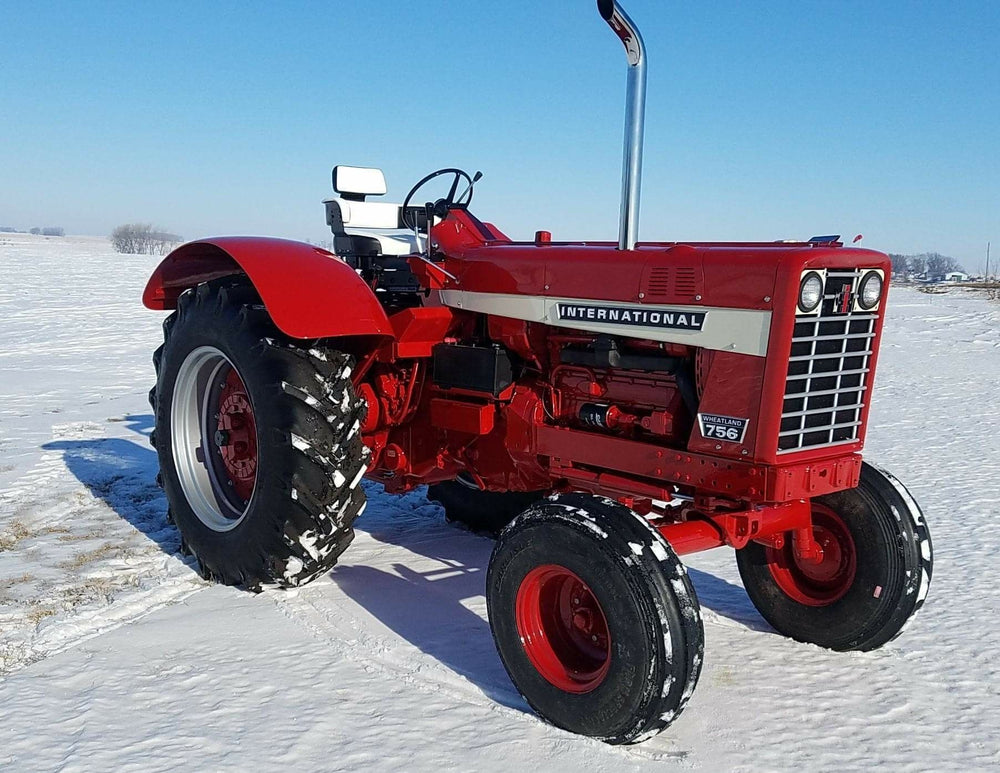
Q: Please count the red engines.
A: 1